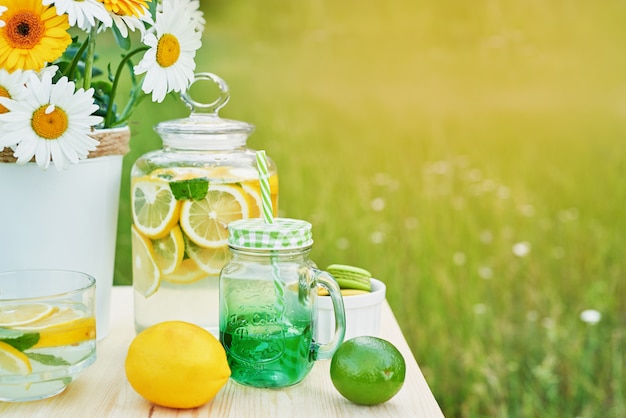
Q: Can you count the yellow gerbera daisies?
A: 2